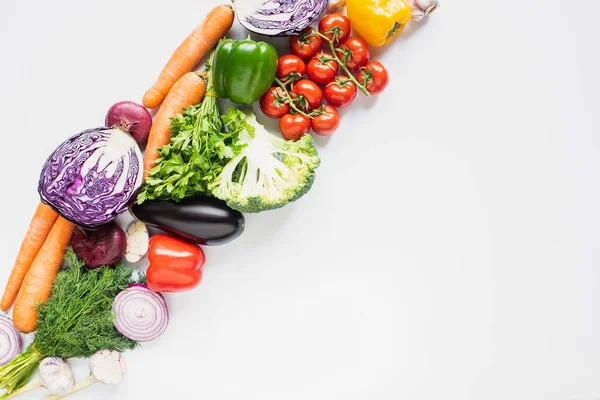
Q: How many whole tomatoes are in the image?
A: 11